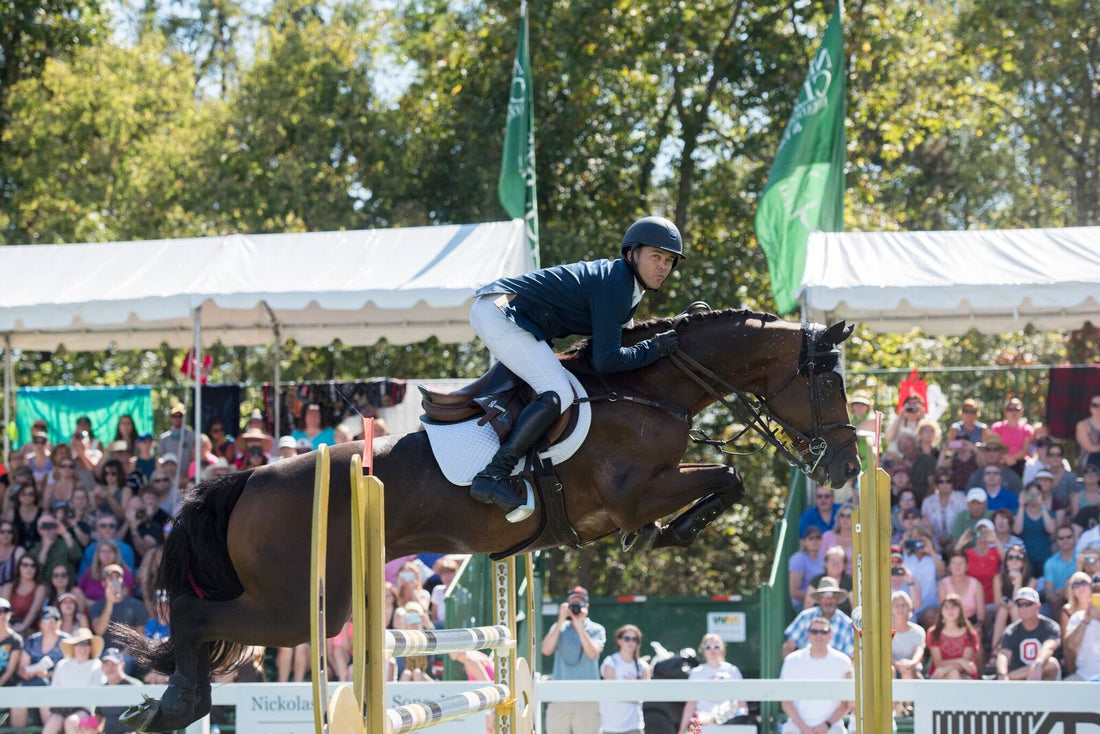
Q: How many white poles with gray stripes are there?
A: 2